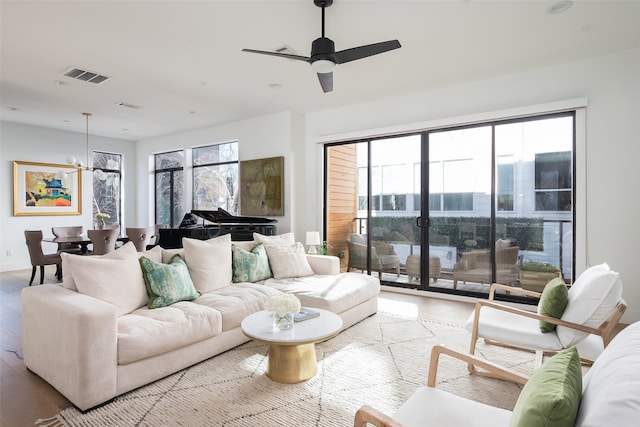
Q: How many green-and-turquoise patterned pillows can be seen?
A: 2